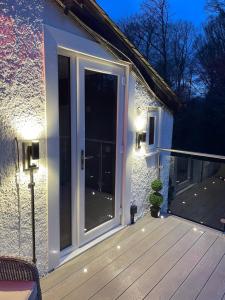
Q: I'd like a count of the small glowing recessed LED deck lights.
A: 5